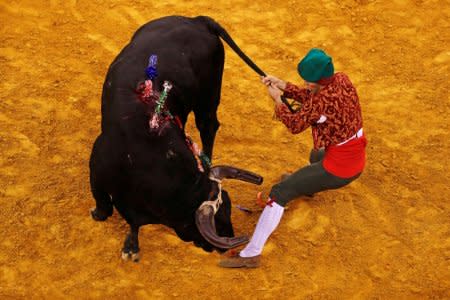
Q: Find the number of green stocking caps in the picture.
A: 1